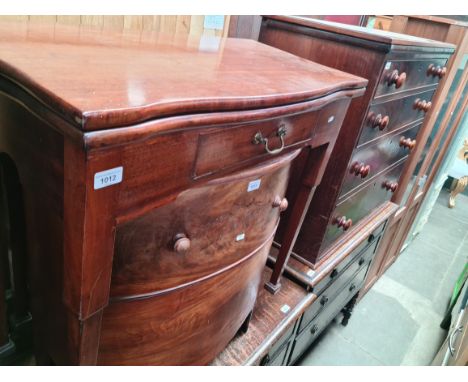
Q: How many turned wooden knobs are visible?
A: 10